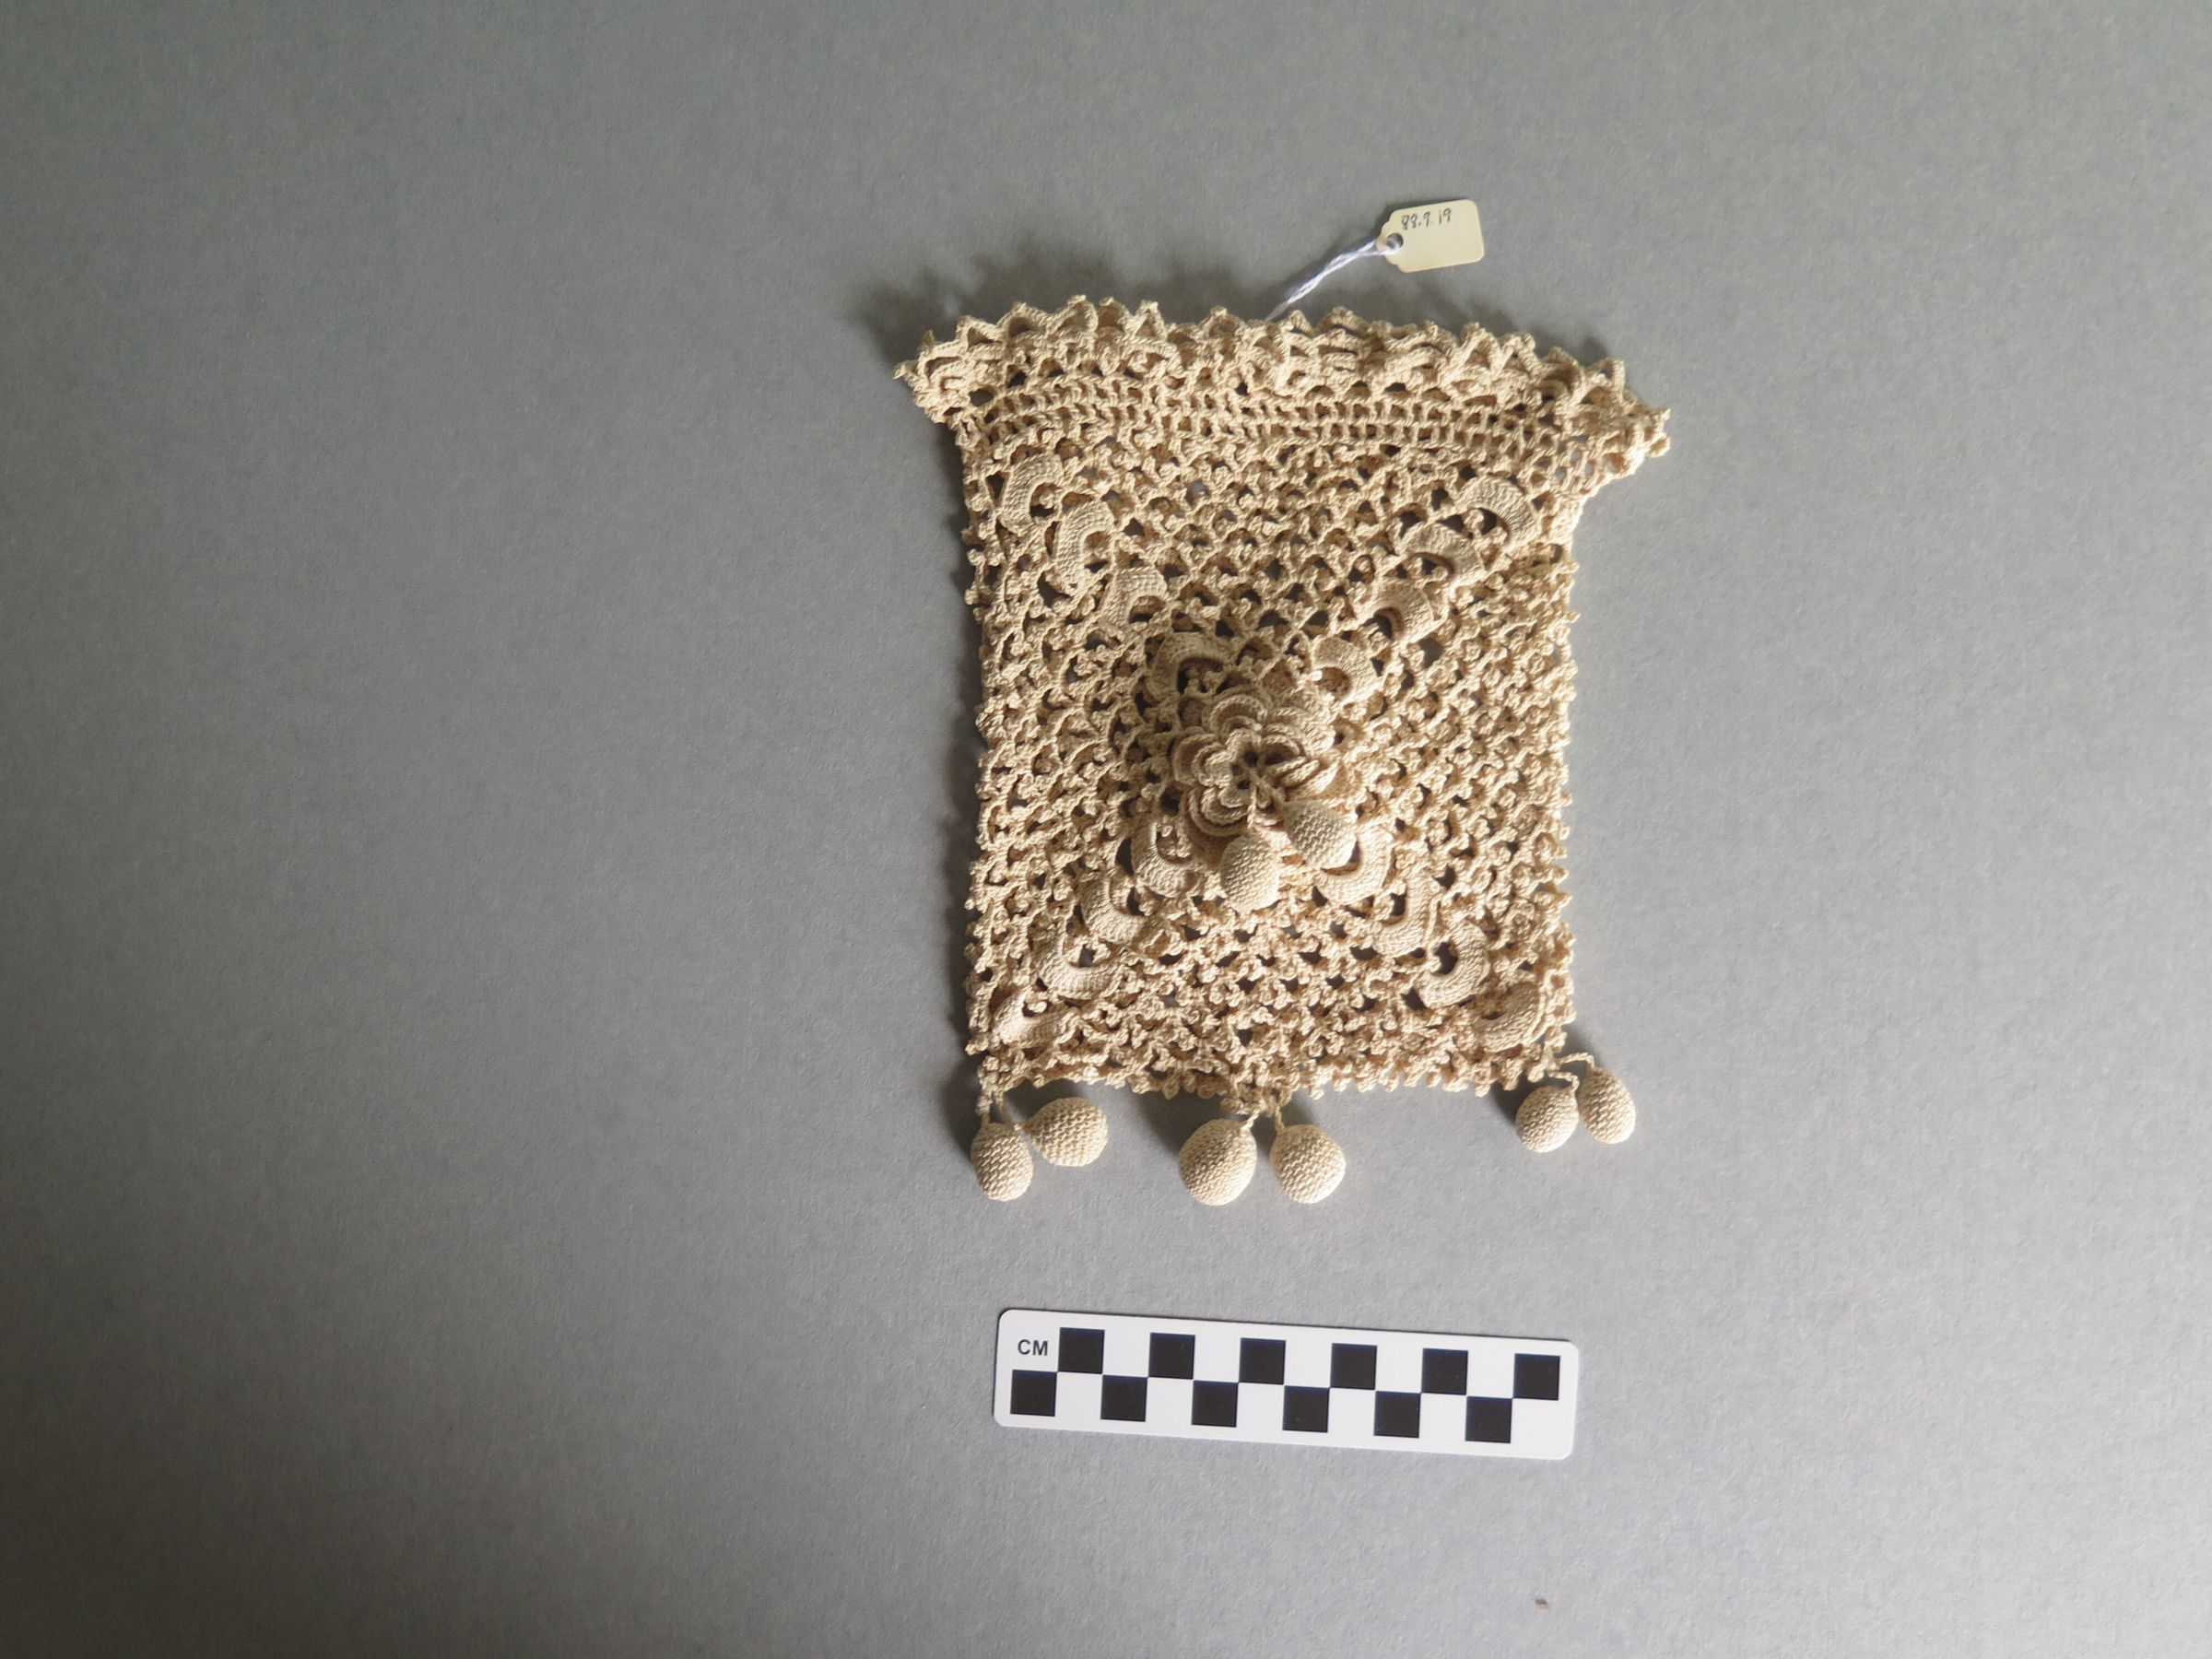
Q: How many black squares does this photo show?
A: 12